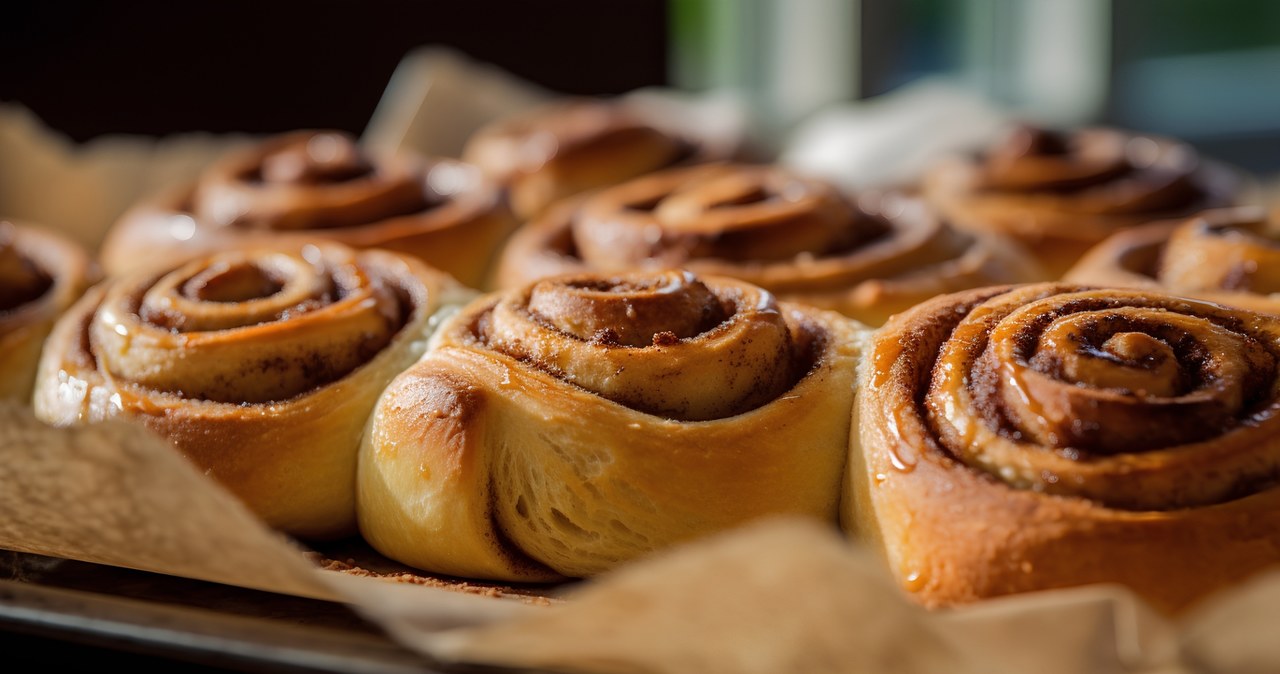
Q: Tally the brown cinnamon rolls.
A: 9